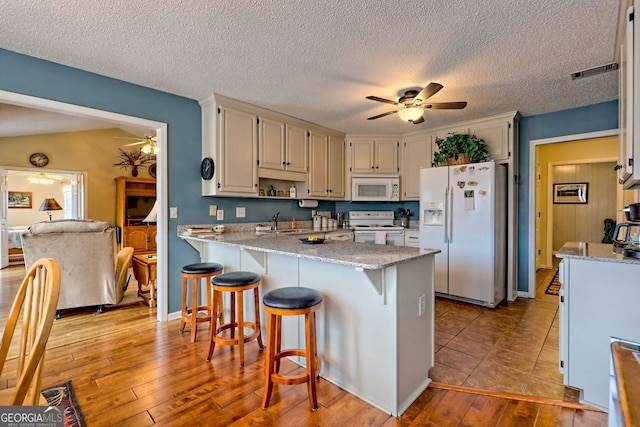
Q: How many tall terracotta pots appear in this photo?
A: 0